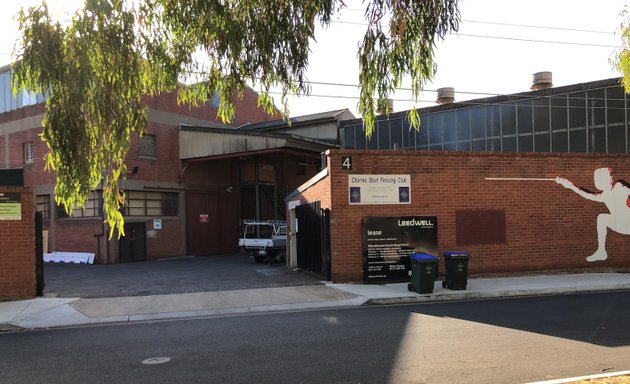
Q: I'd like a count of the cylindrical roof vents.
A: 3